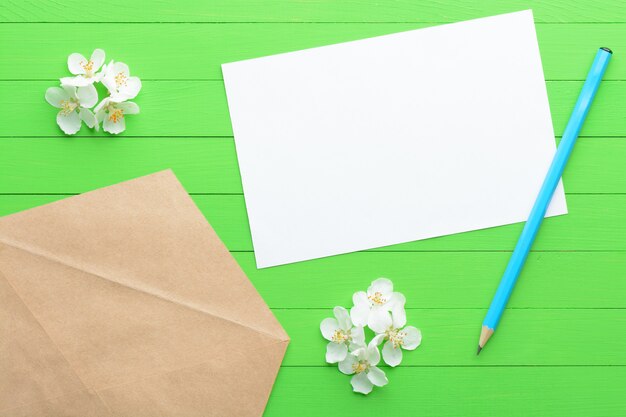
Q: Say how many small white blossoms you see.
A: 8